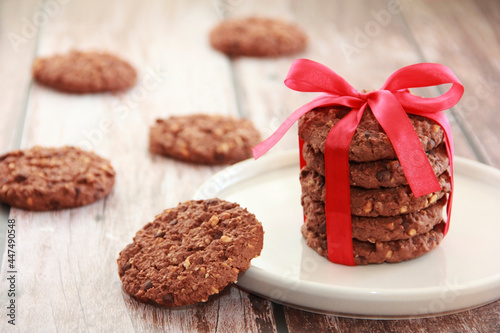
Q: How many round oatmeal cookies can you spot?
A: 10